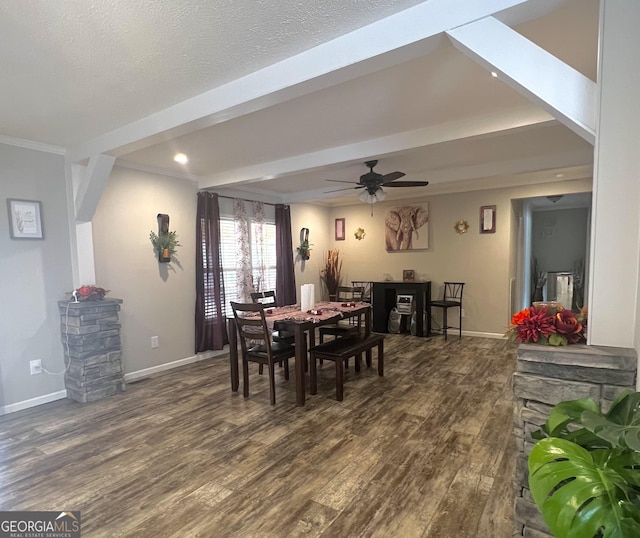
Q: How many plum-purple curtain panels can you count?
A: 2